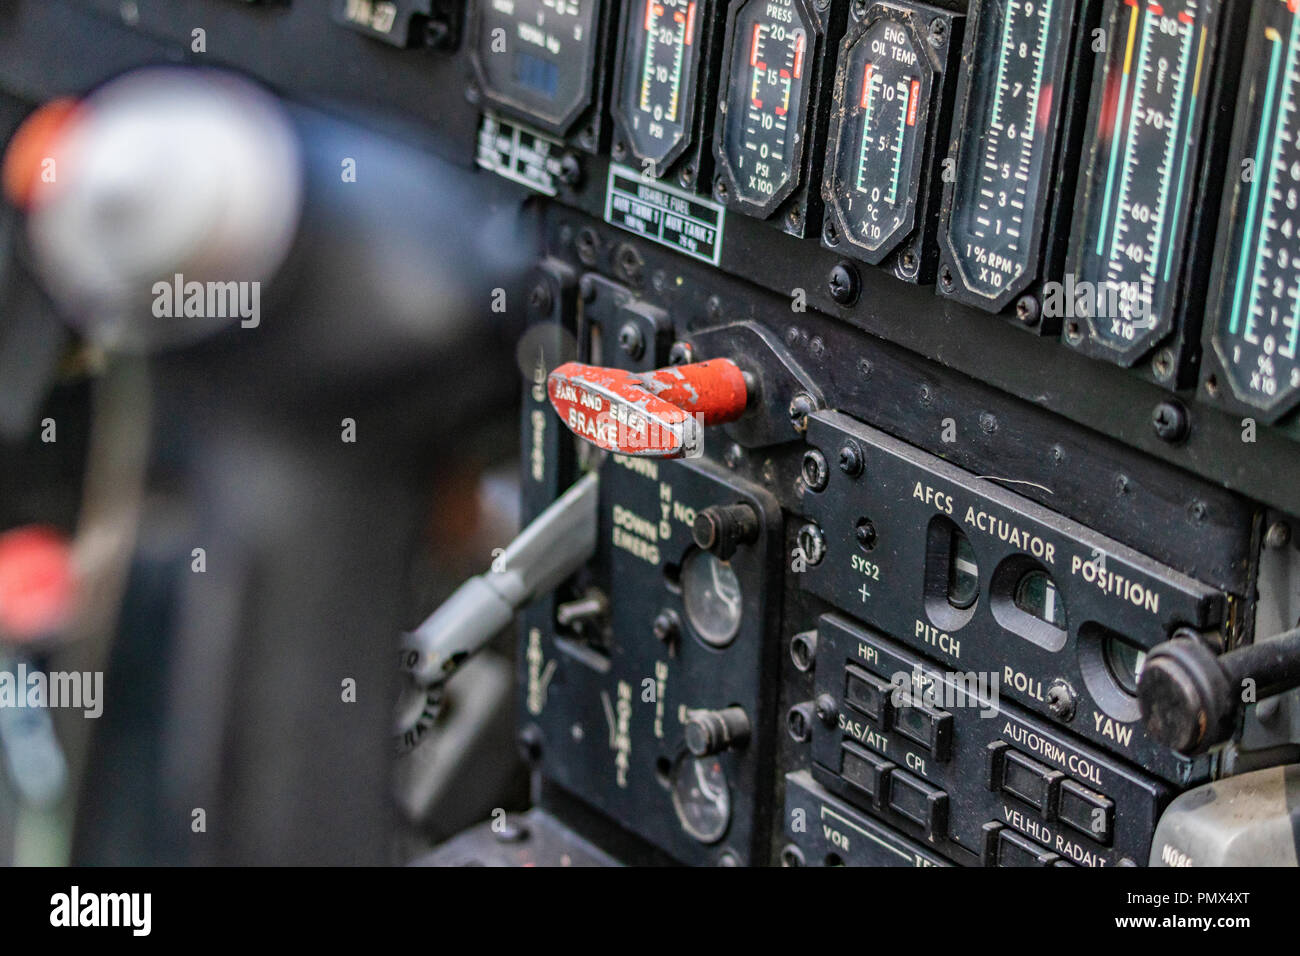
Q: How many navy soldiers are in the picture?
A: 0